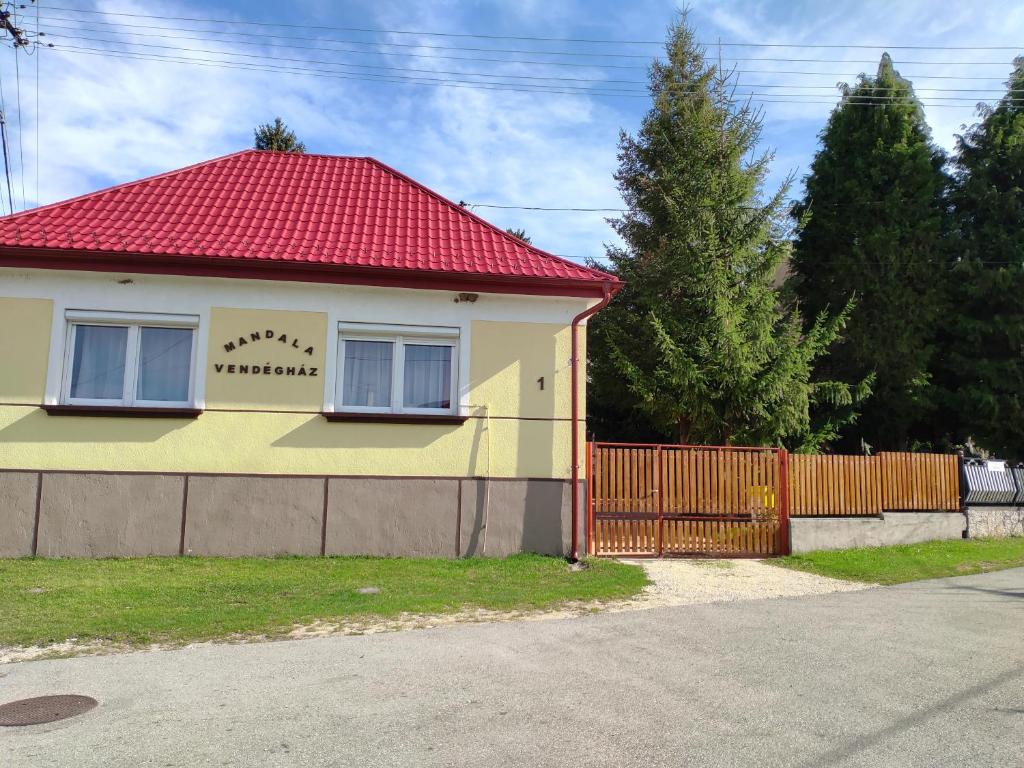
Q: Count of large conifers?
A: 3